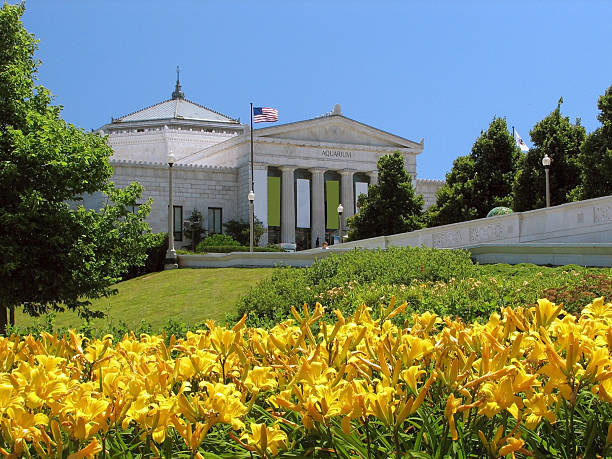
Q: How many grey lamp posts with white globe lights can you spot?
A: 4